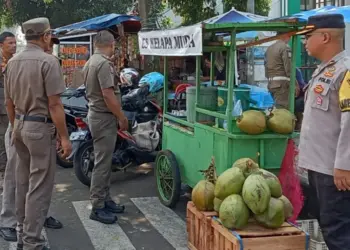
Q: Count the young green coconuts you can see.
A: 11